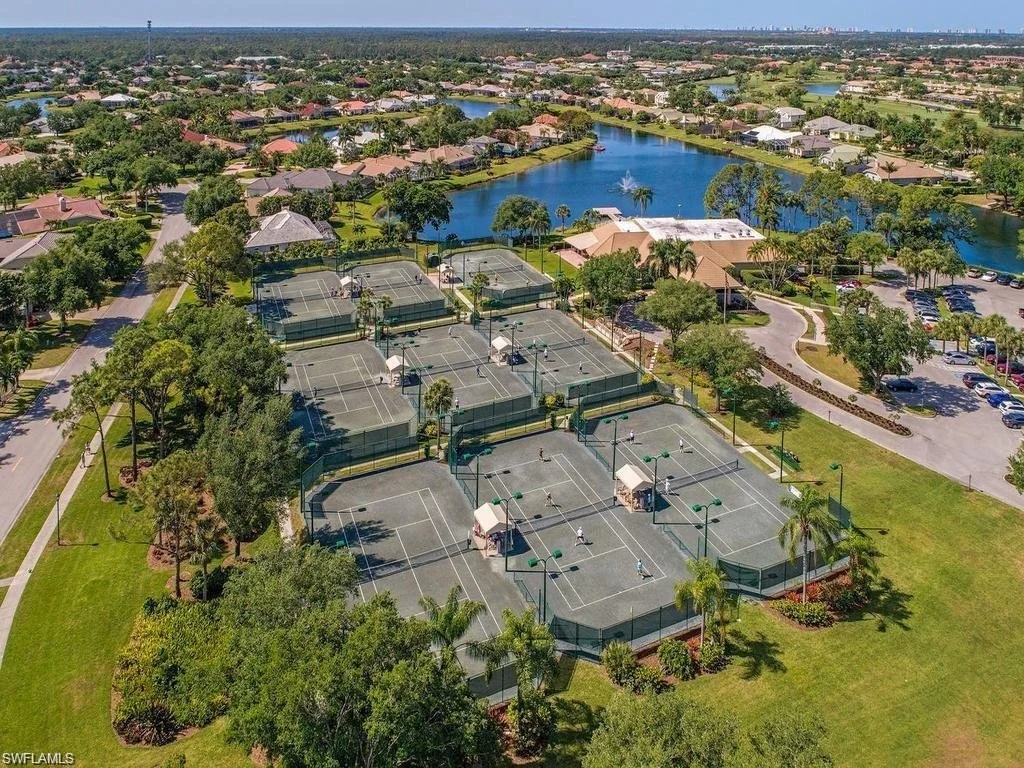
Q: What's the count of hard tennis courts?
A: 9